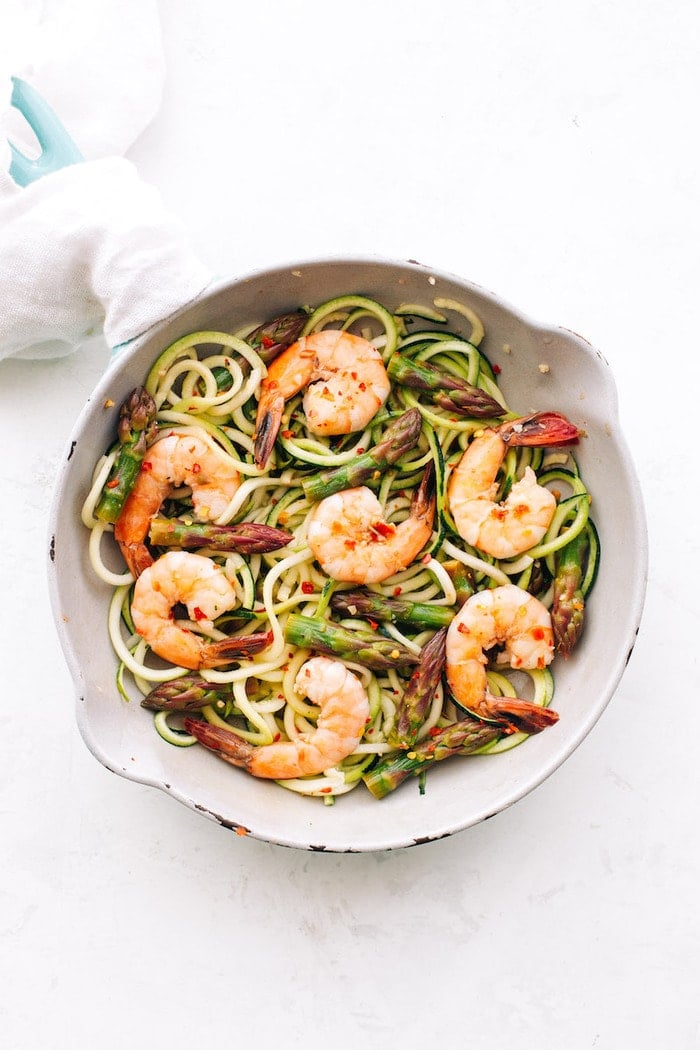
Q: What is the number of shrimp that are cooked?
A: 7